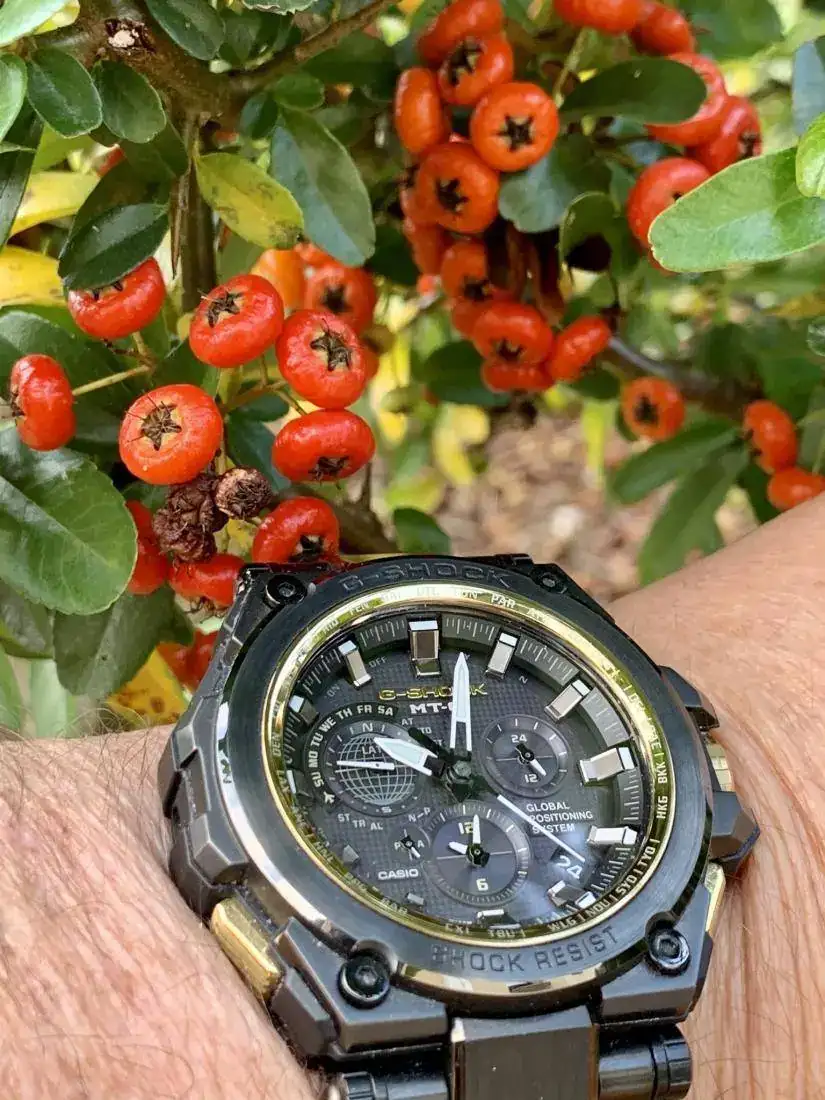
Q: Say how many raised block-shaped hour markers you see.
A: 12